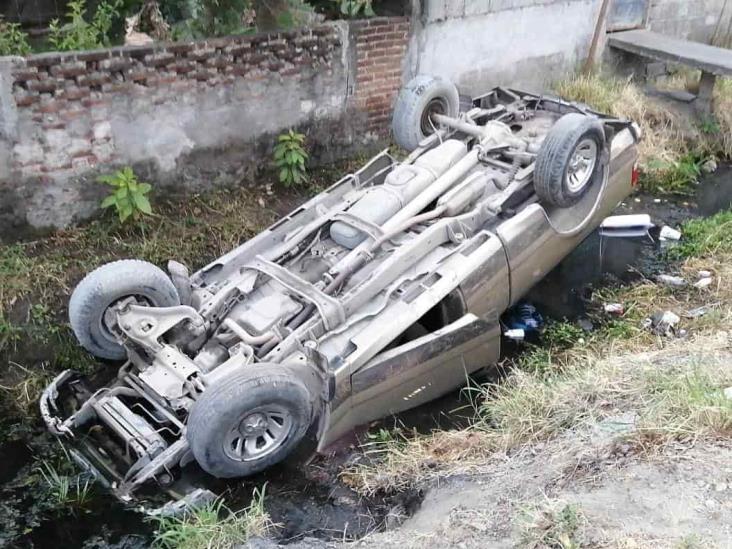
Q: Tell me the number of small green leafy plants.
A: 2